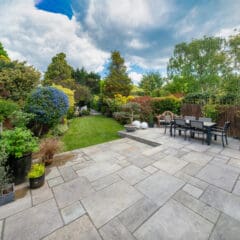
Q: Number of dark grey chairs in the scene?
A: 6